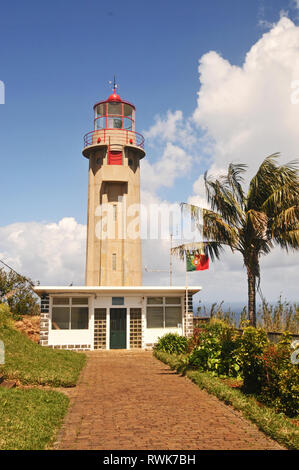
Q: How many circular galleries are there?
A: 1